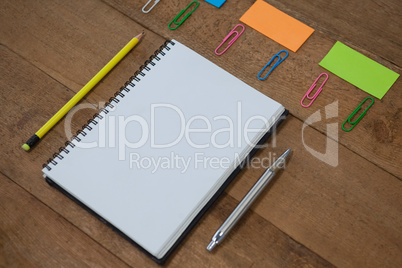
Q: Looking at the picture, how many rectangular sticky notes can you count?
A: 3